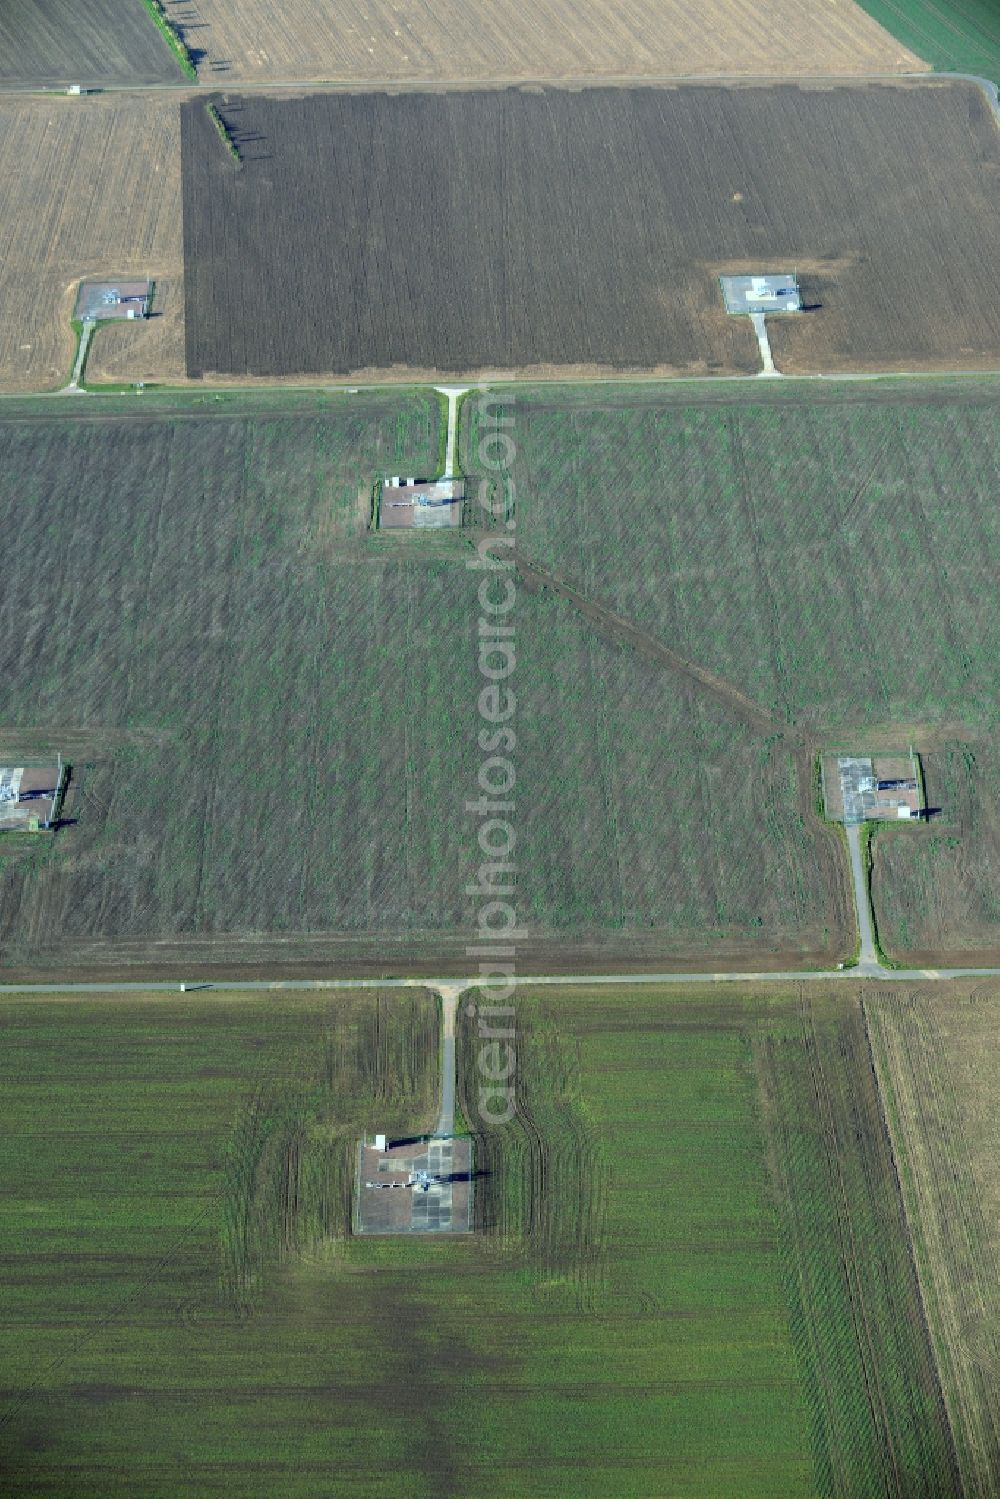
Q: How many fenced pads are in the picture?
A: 6